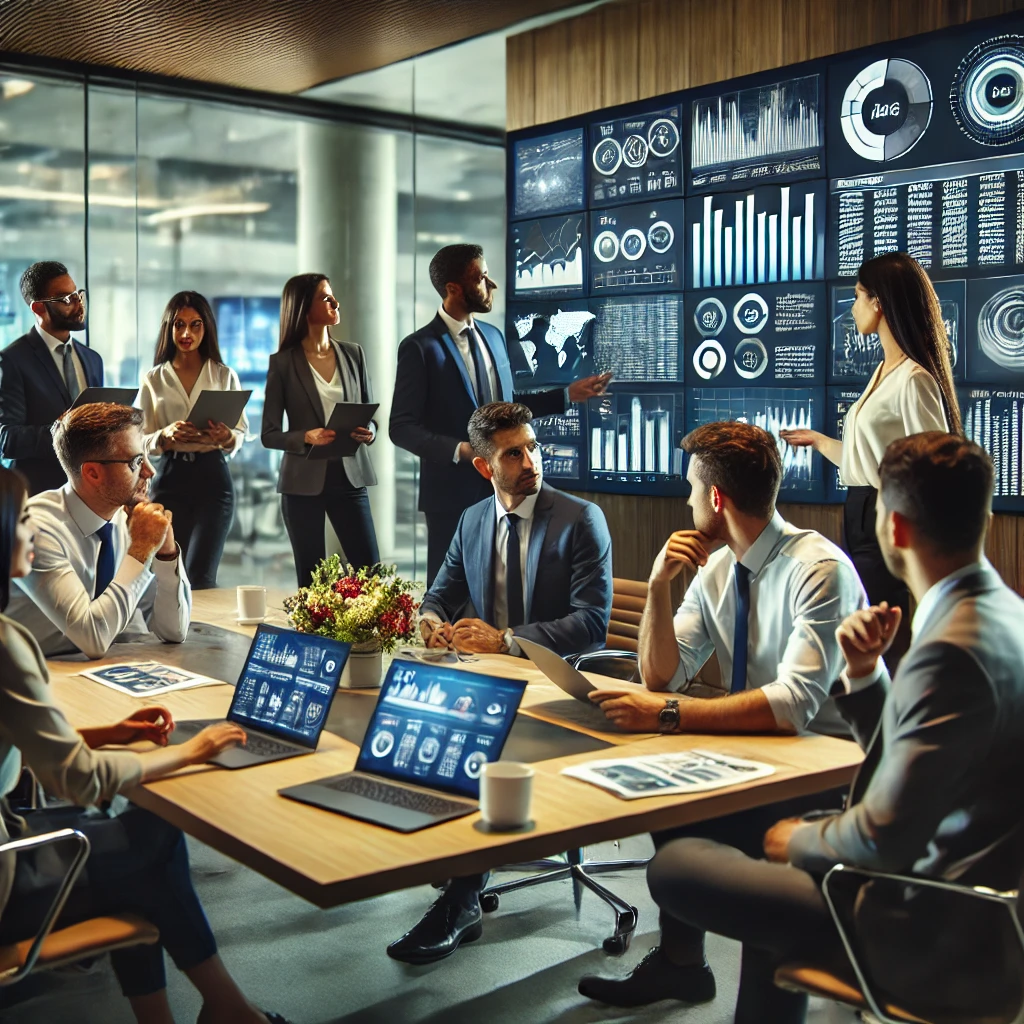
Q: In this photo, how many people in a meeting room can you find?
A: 10